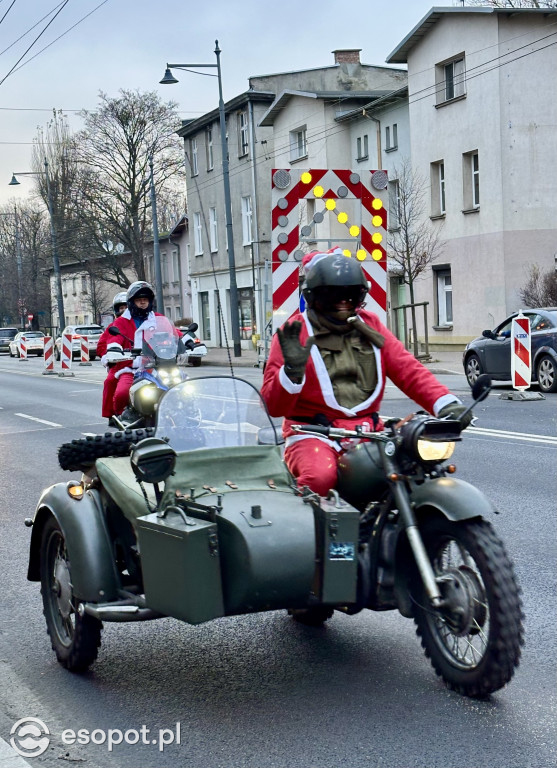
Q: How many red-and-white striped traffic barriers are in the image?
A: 5